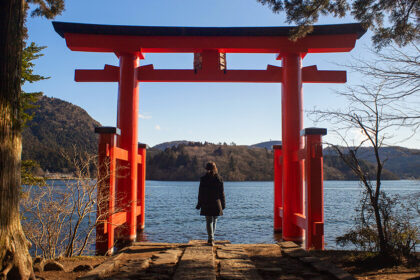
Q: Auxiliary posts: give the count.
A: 4